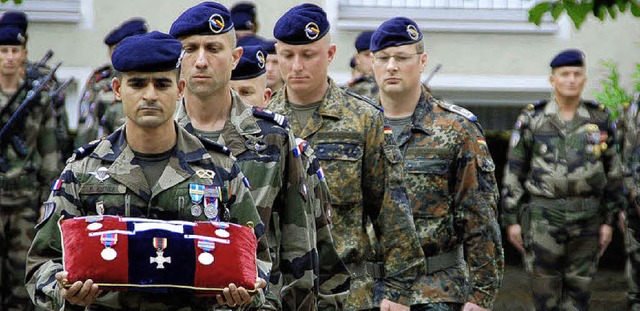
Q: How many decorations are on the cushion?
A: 5